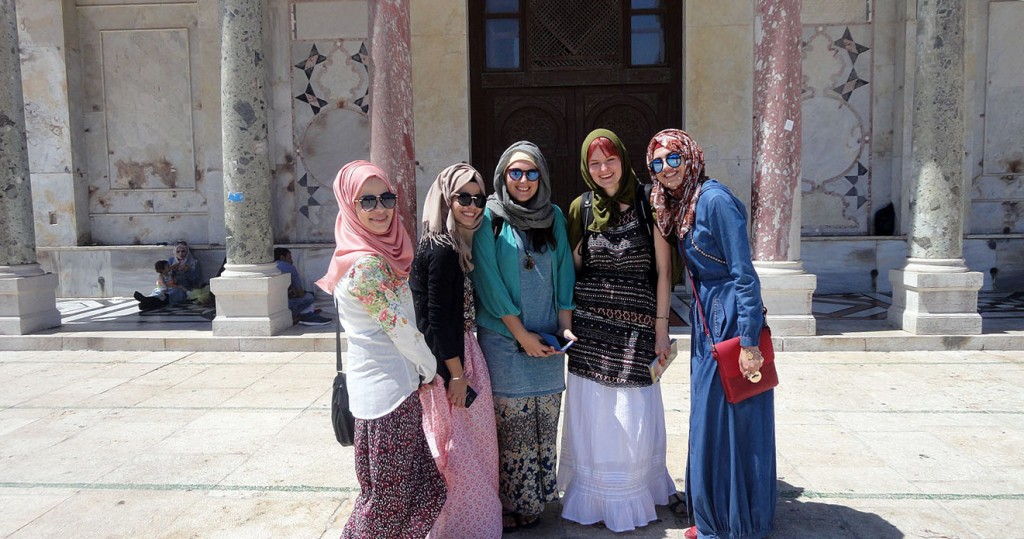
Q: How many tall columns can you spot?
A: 5